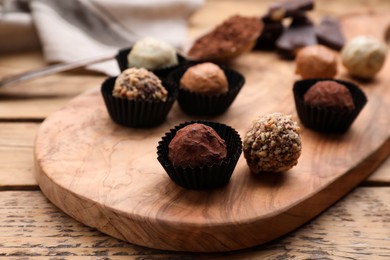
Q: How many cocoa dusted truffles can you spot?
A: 2